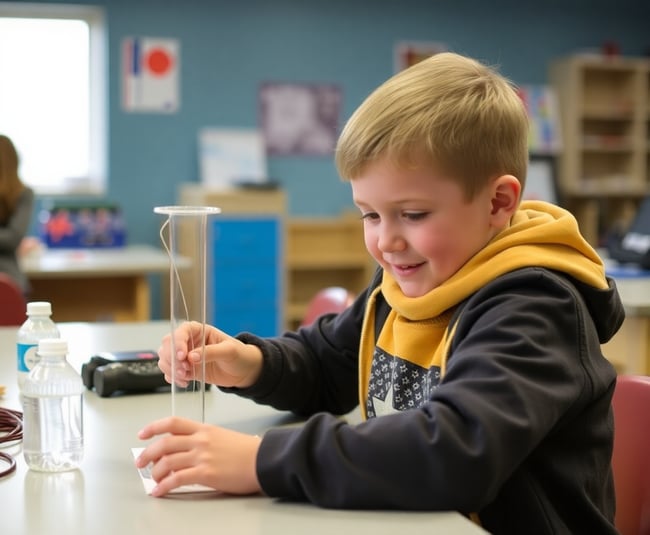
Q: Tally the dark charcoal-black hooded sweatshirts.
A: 1